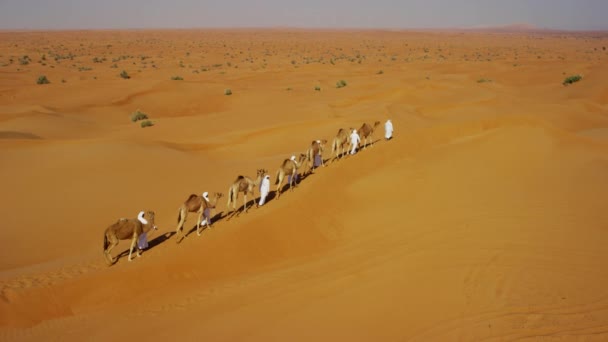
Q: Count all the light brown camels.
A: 7